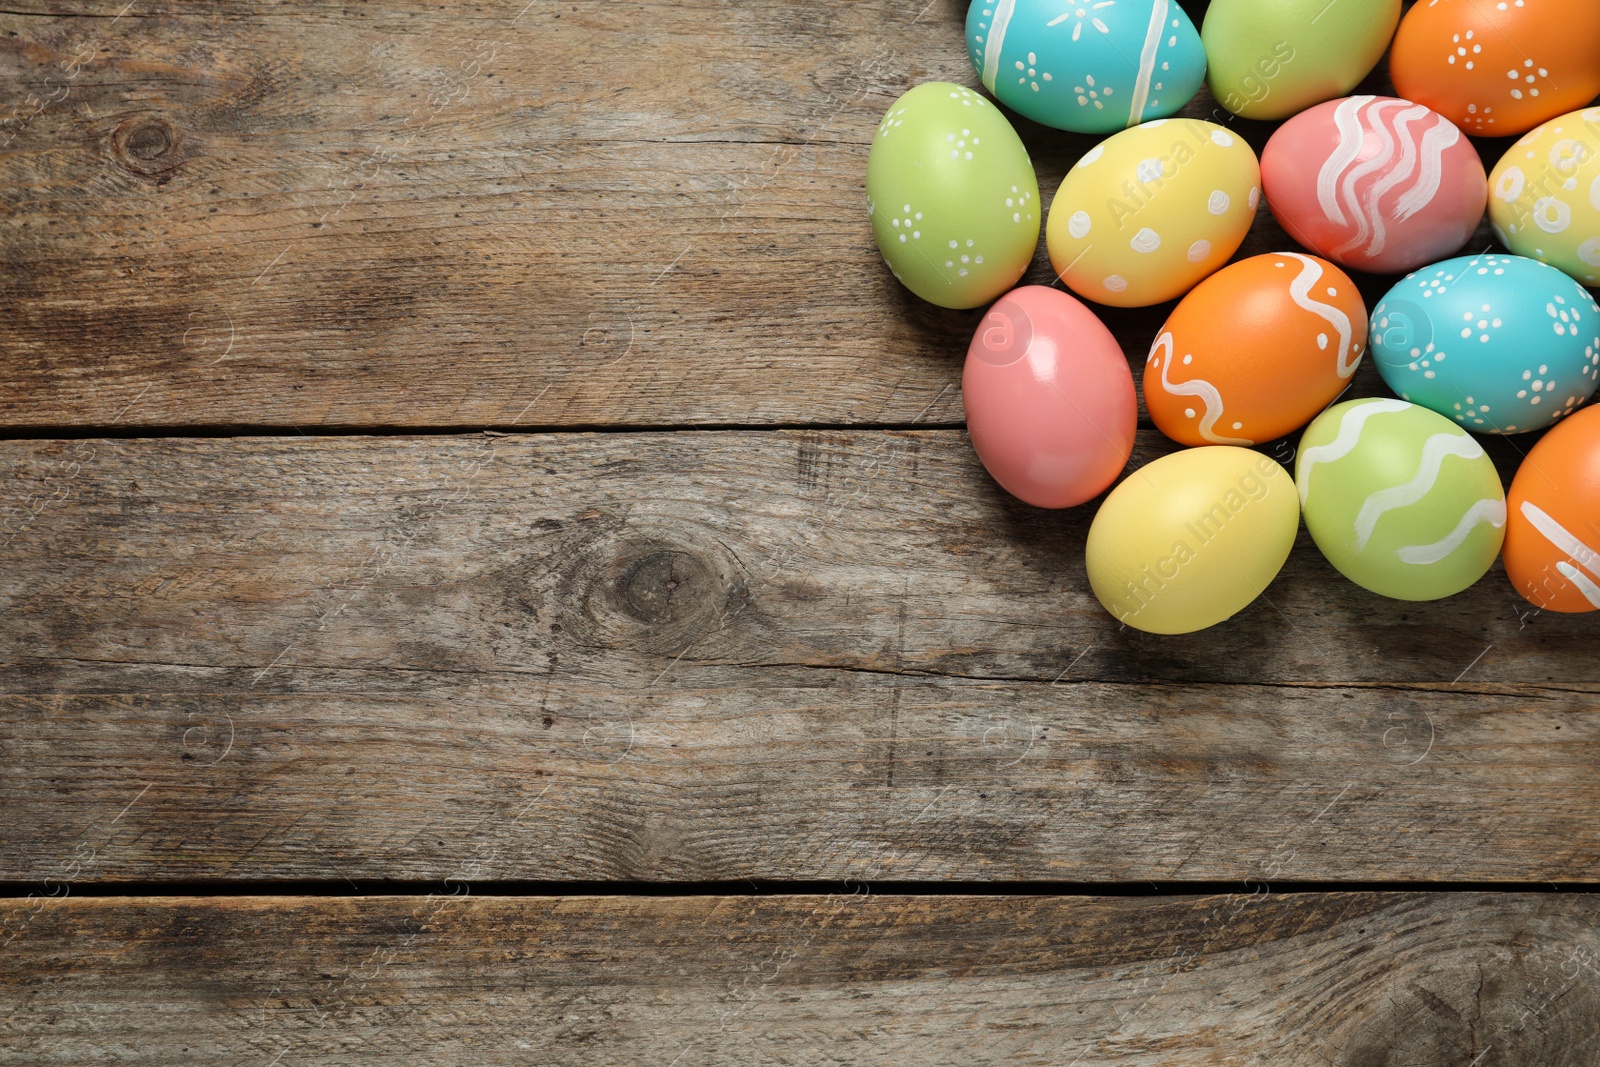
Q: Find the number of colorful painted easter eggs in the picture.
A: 13